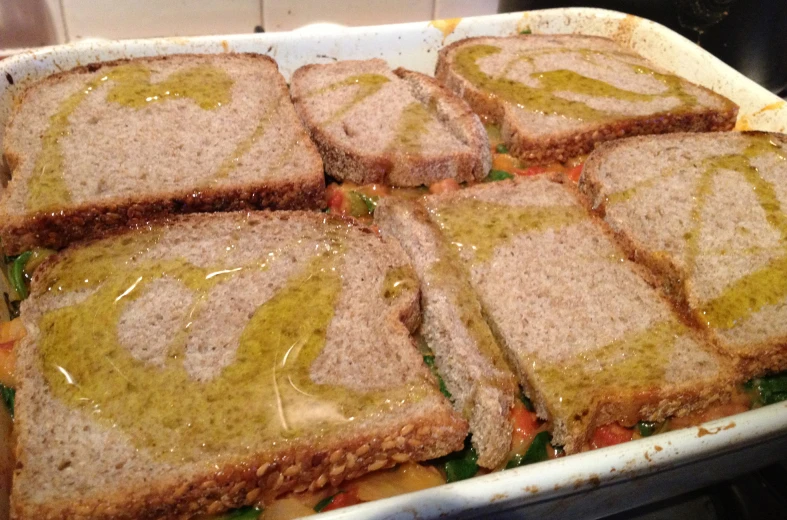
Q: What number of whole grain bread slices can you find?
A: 6